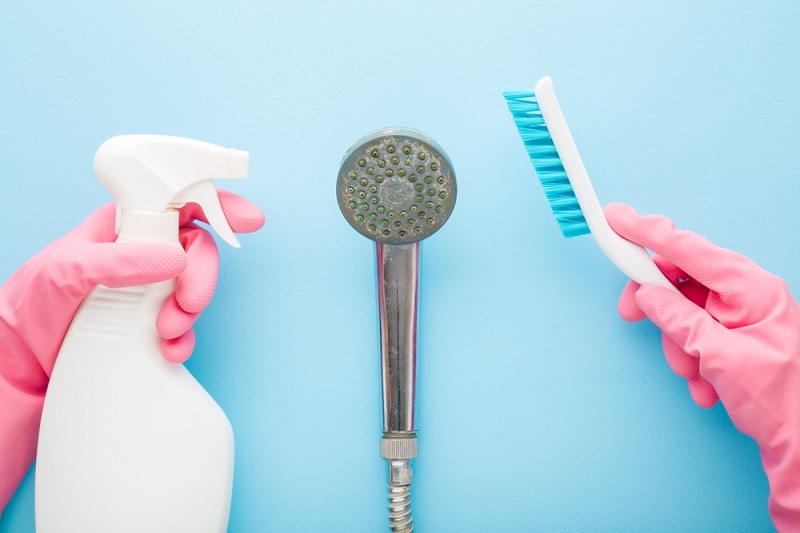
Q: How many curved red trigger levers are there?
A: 0